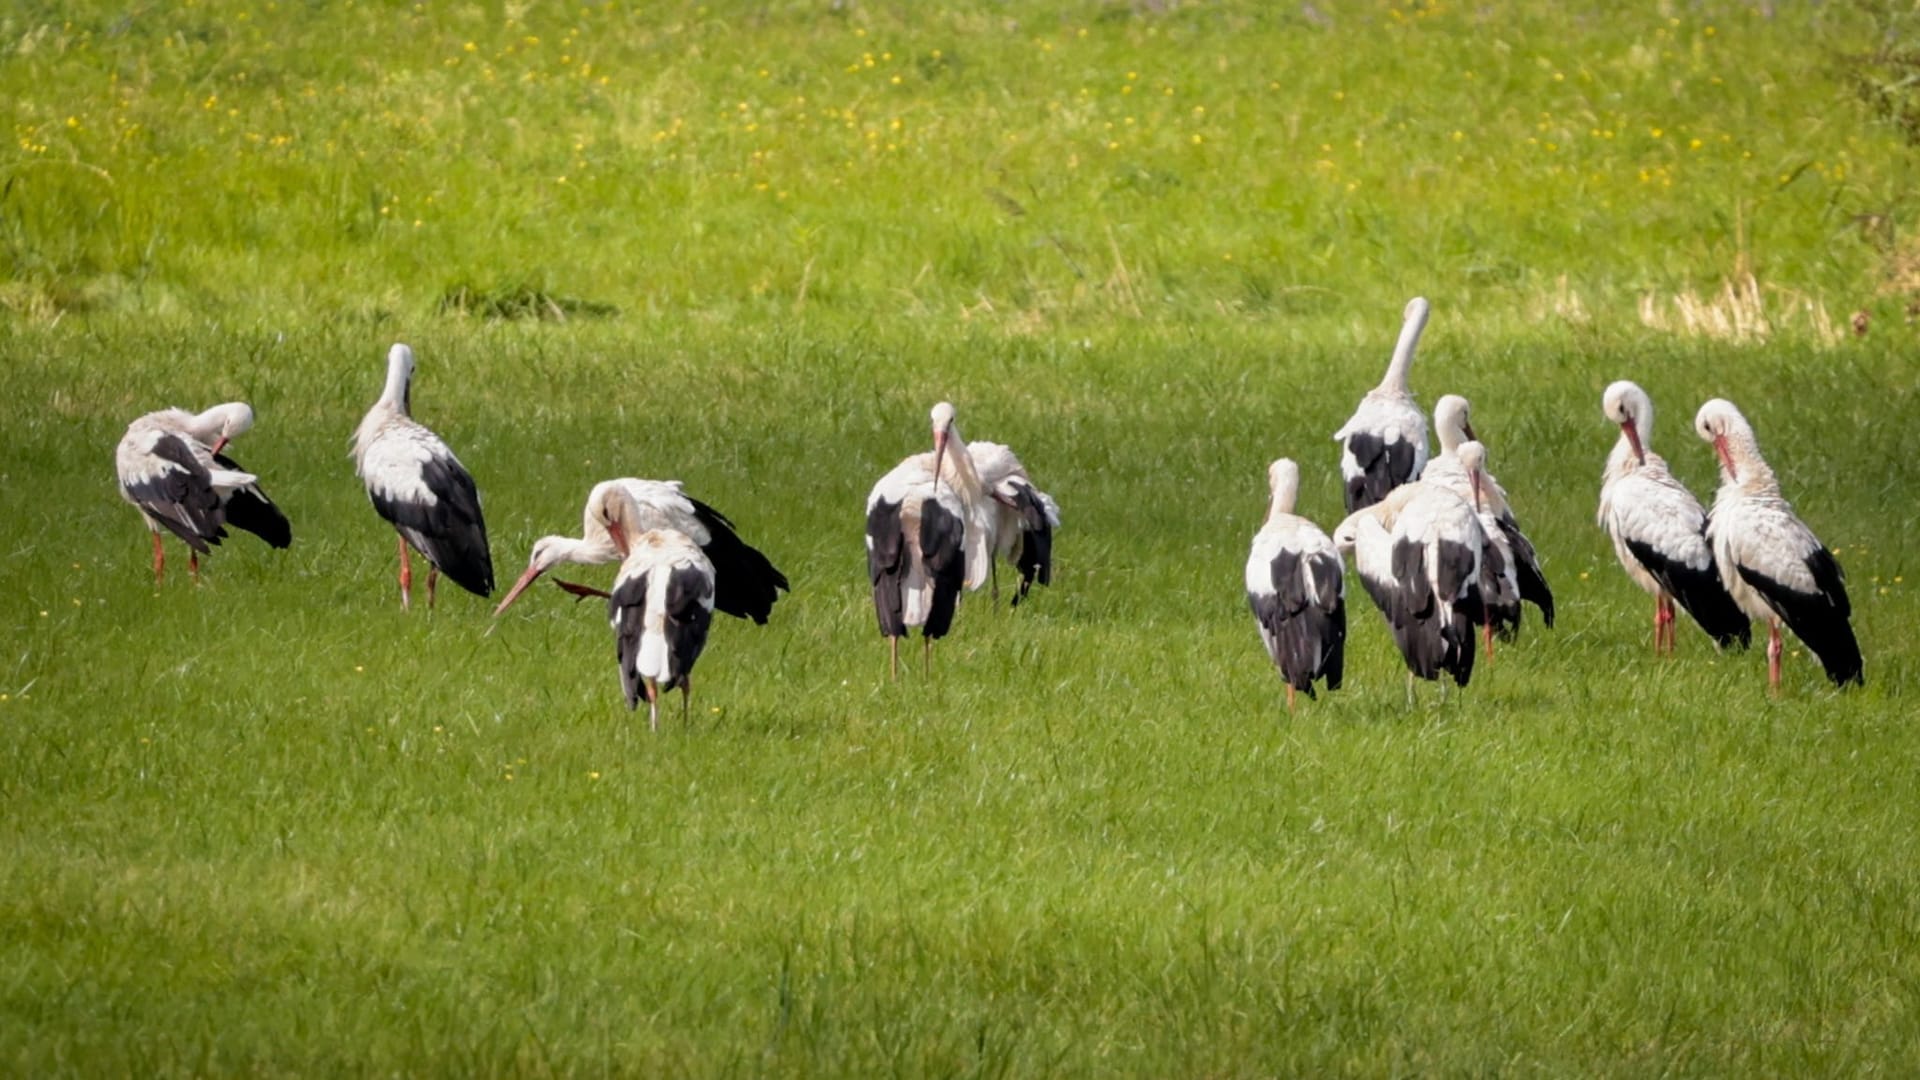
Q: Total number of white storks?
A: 13